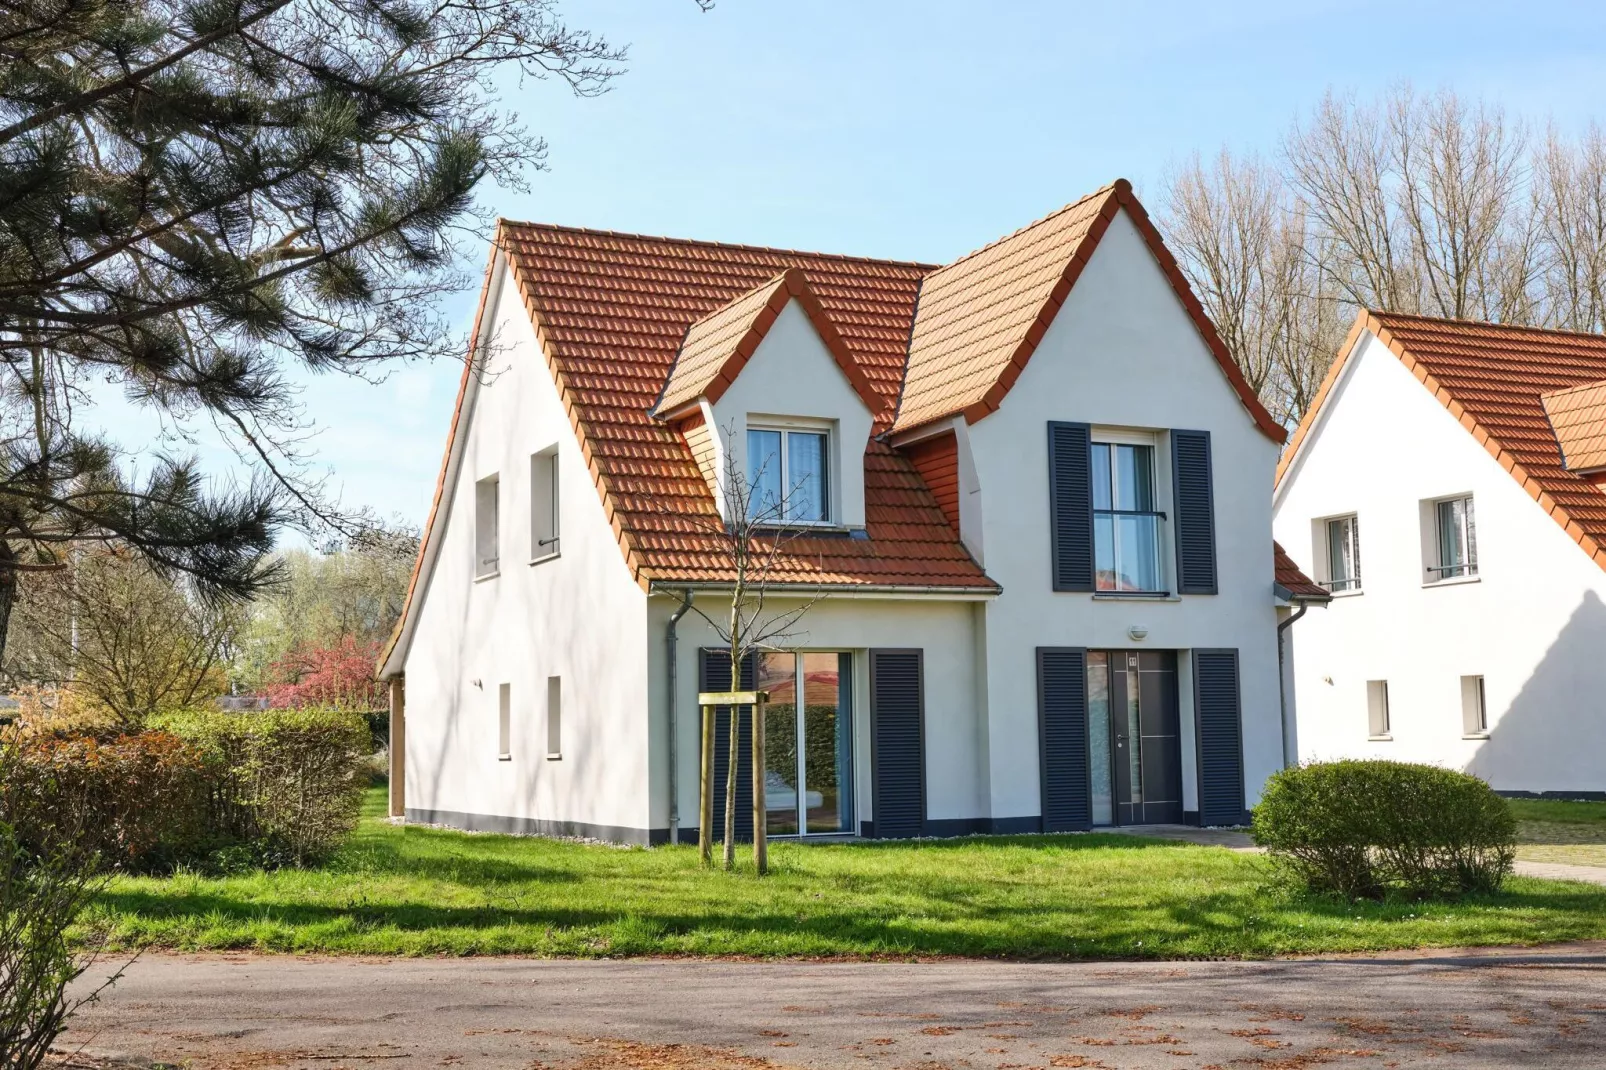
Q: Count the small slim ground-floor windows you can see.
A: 4